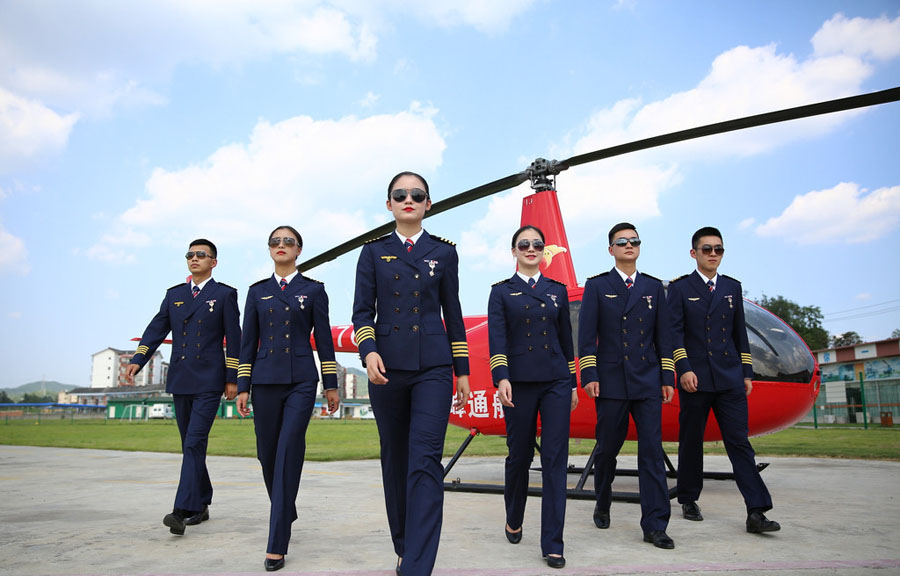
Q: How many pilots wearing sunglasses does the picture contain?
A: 6